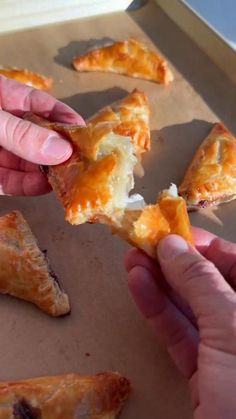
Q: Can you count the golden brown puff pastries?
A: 7